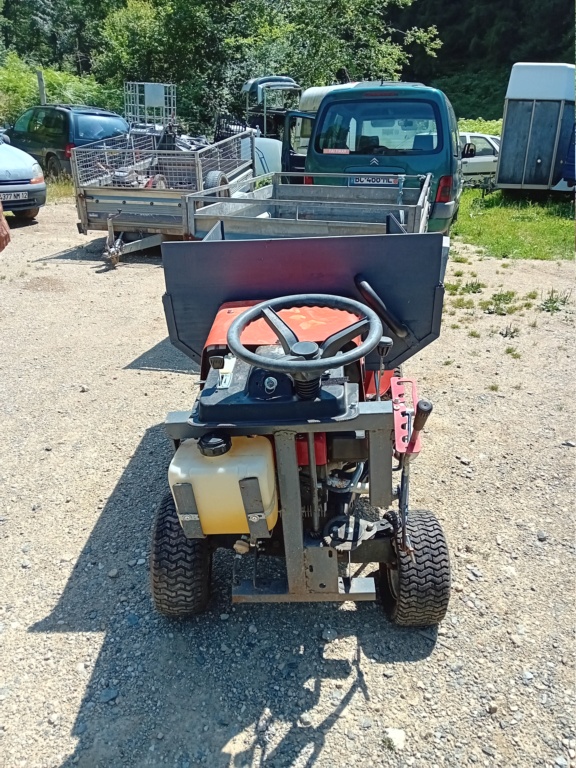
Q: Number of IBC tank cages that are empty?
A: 1